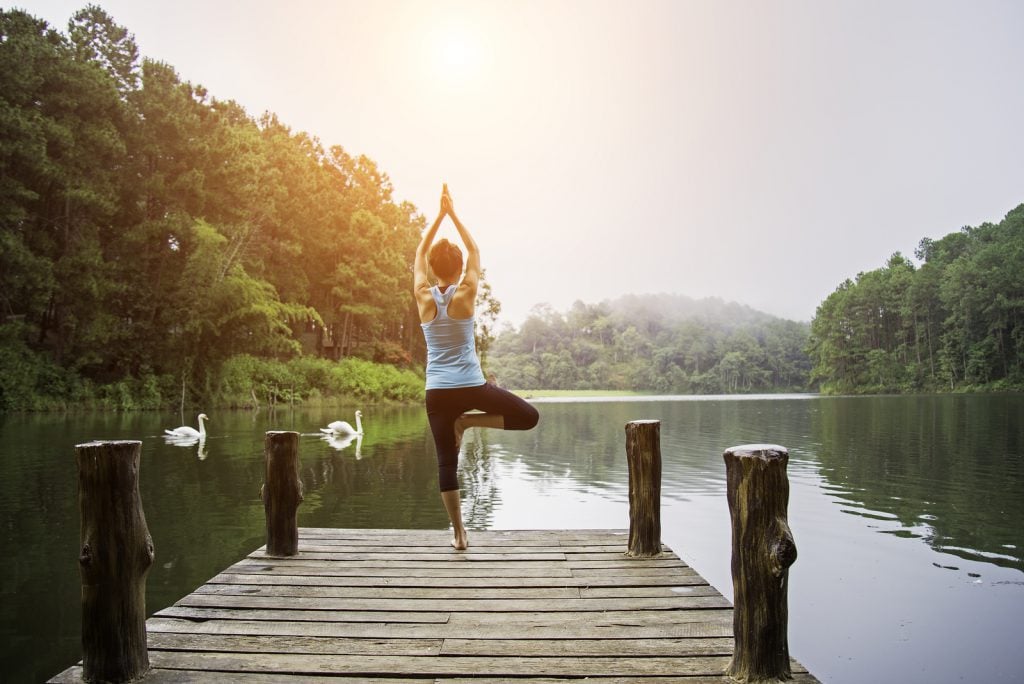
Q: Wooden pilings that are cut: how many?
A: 4